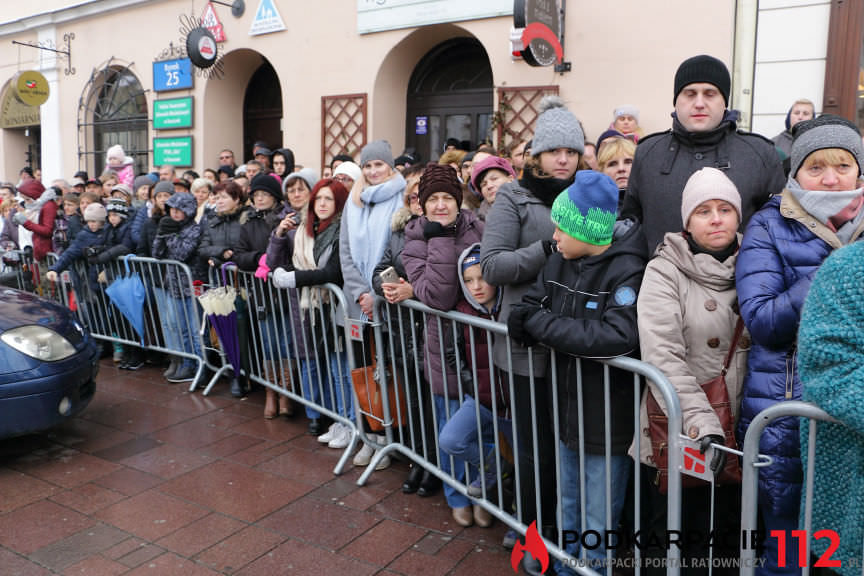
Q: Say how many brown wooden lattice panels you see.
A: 2